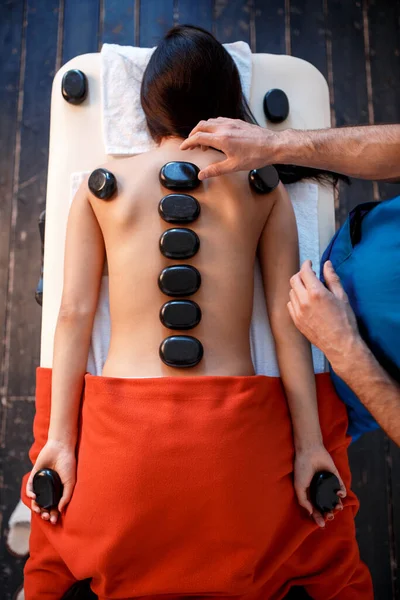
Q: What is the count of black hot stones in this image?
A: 12